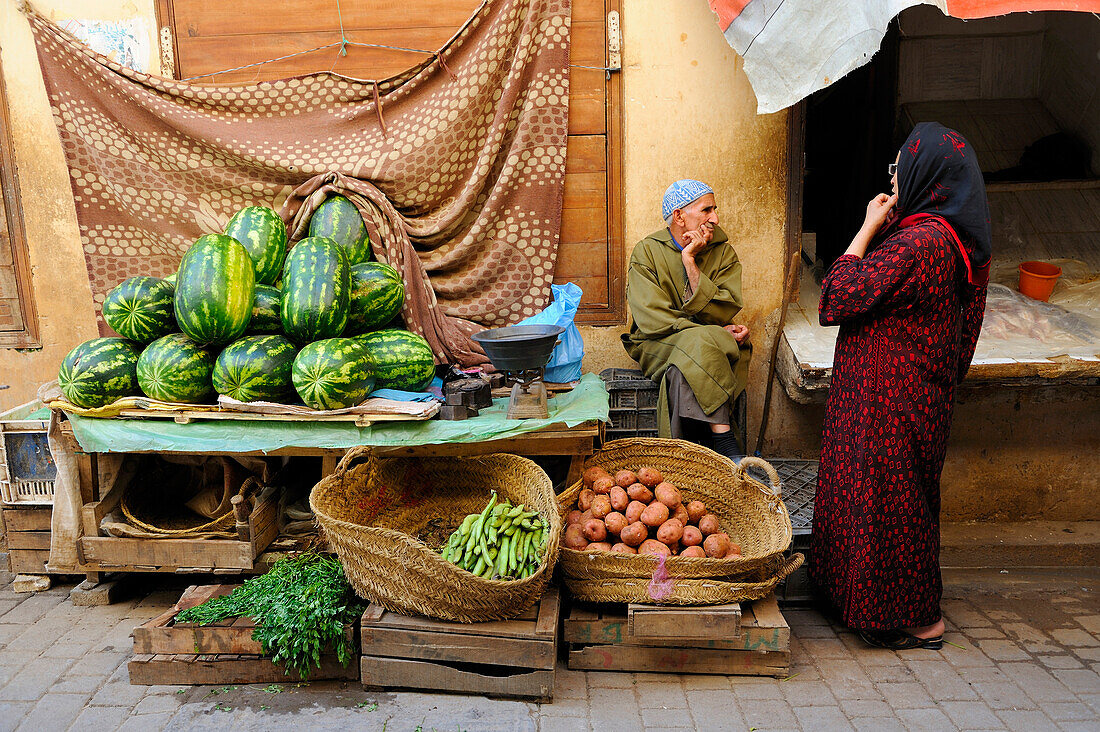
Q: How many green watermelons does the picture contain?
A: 12